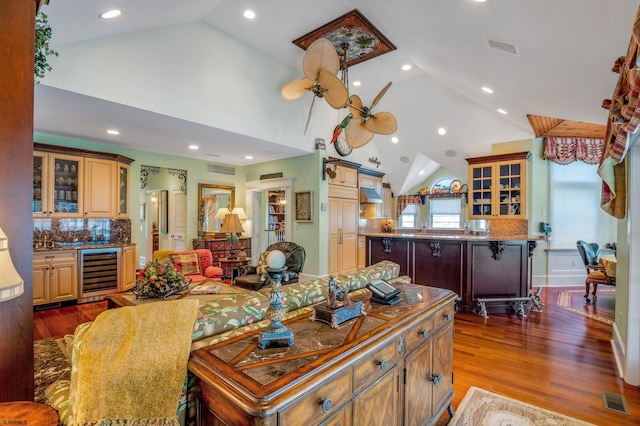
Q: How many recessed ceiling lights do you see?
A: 13